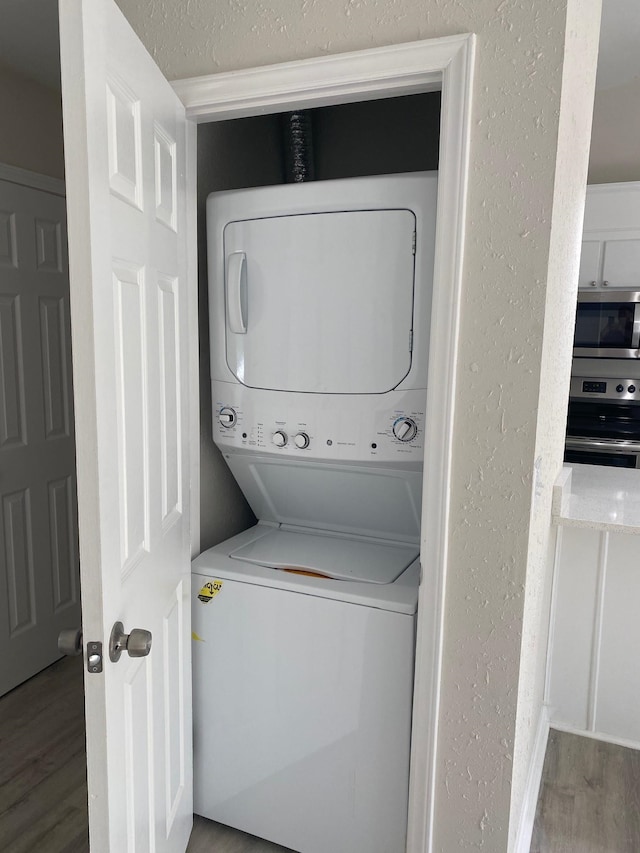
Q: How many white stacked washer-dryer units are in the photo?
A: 1